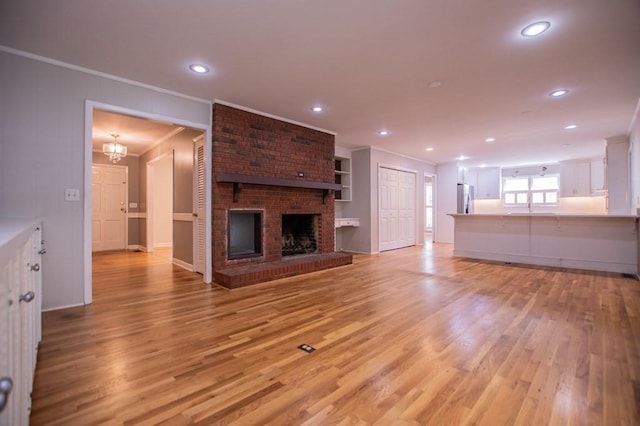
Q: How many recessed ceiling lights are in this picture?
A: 10